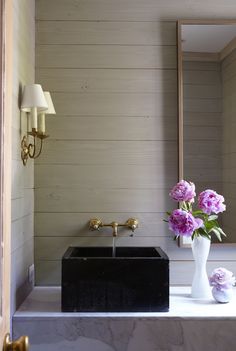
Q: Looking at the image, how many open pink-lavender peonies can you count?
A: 4